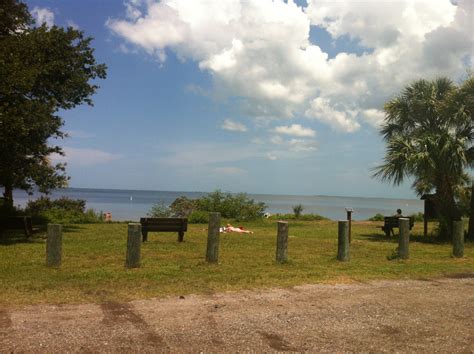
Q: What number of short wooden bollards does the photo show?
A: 7